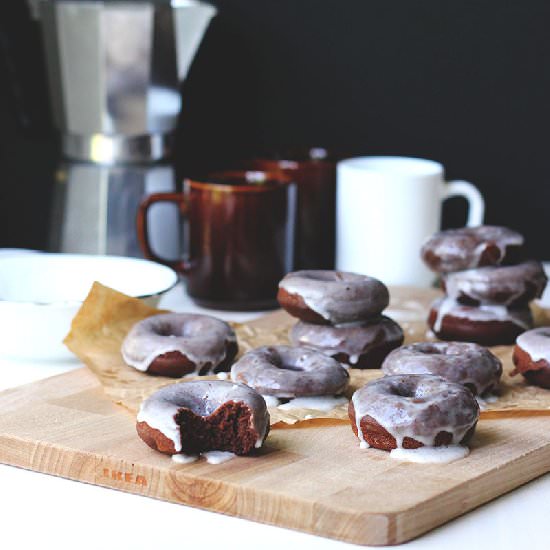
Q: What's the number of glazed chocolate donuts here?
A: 11